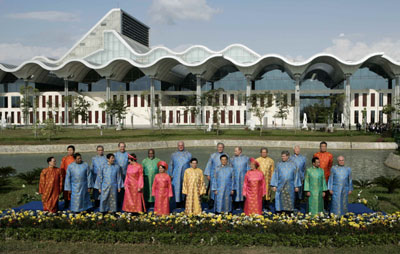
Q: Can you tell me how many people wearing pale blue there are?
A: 11